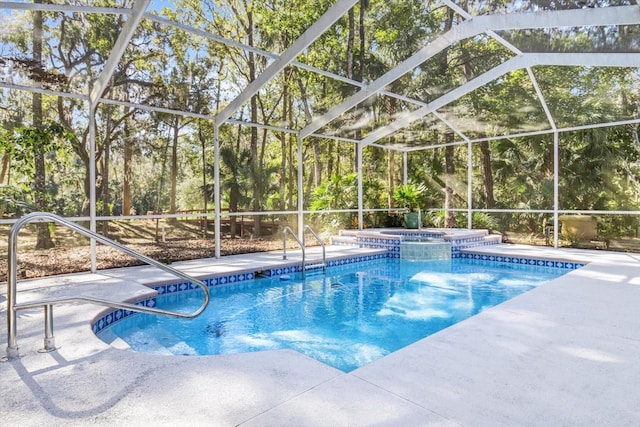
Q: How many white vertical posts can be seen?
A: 7